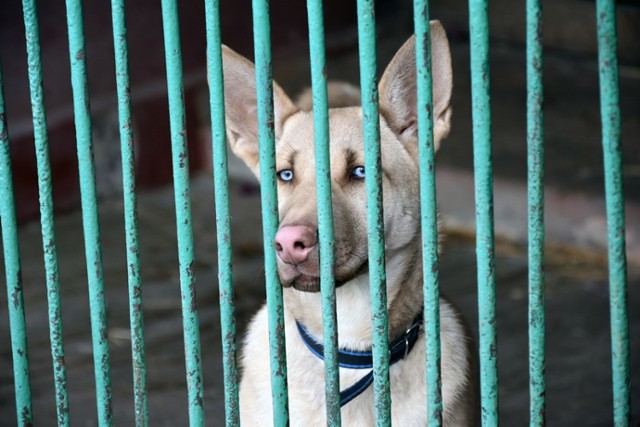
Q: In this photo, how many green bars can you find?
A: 13